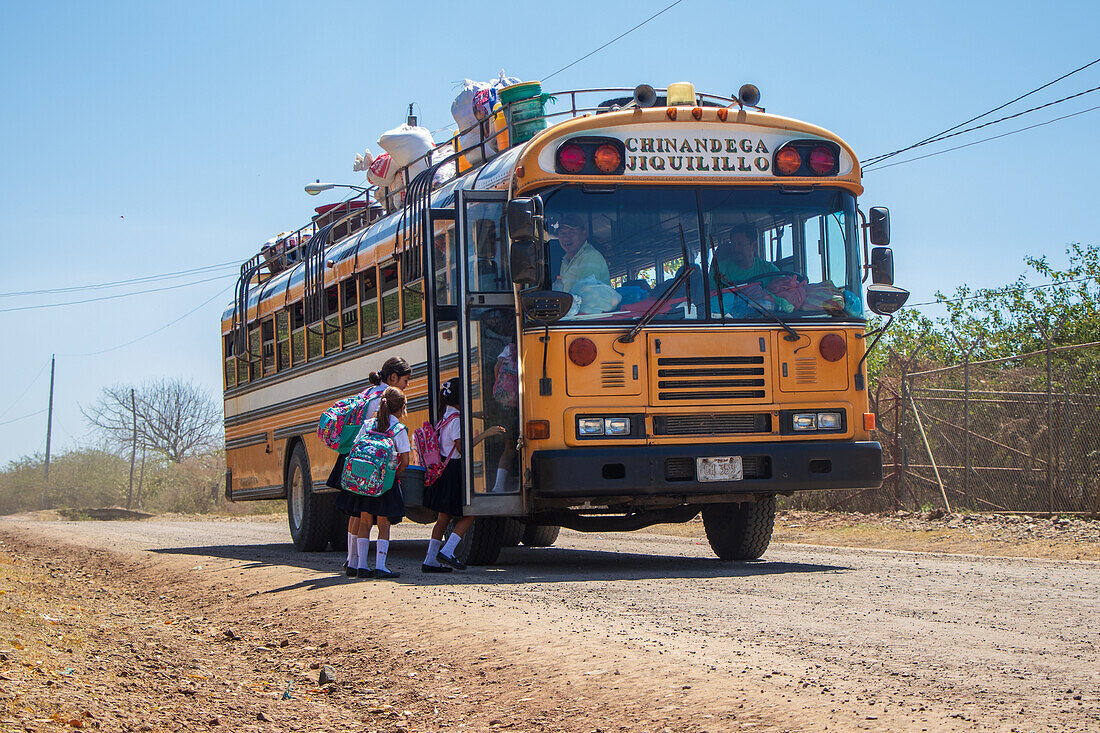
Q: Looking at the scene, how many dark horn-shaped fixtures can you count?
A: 2